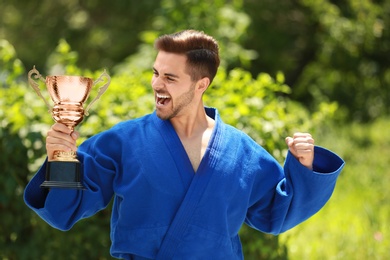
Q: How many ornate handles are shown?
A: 2